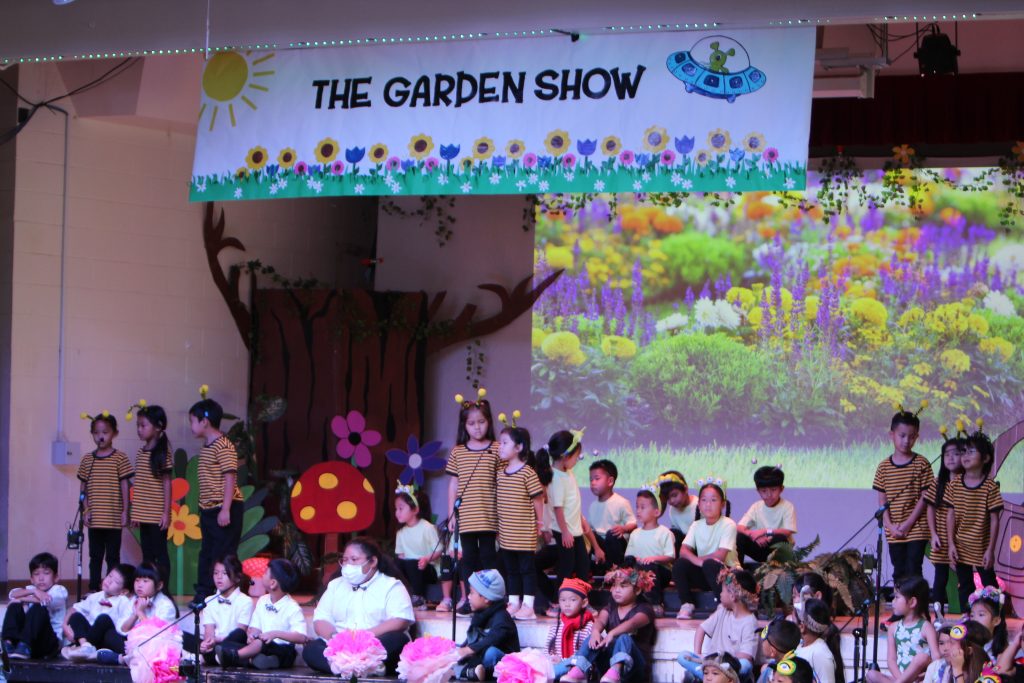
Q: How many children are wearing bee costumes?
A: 8